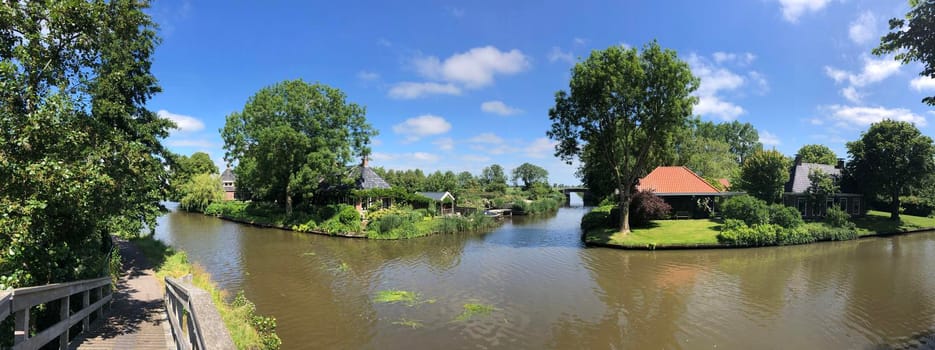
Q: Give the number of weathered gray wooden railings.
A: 2